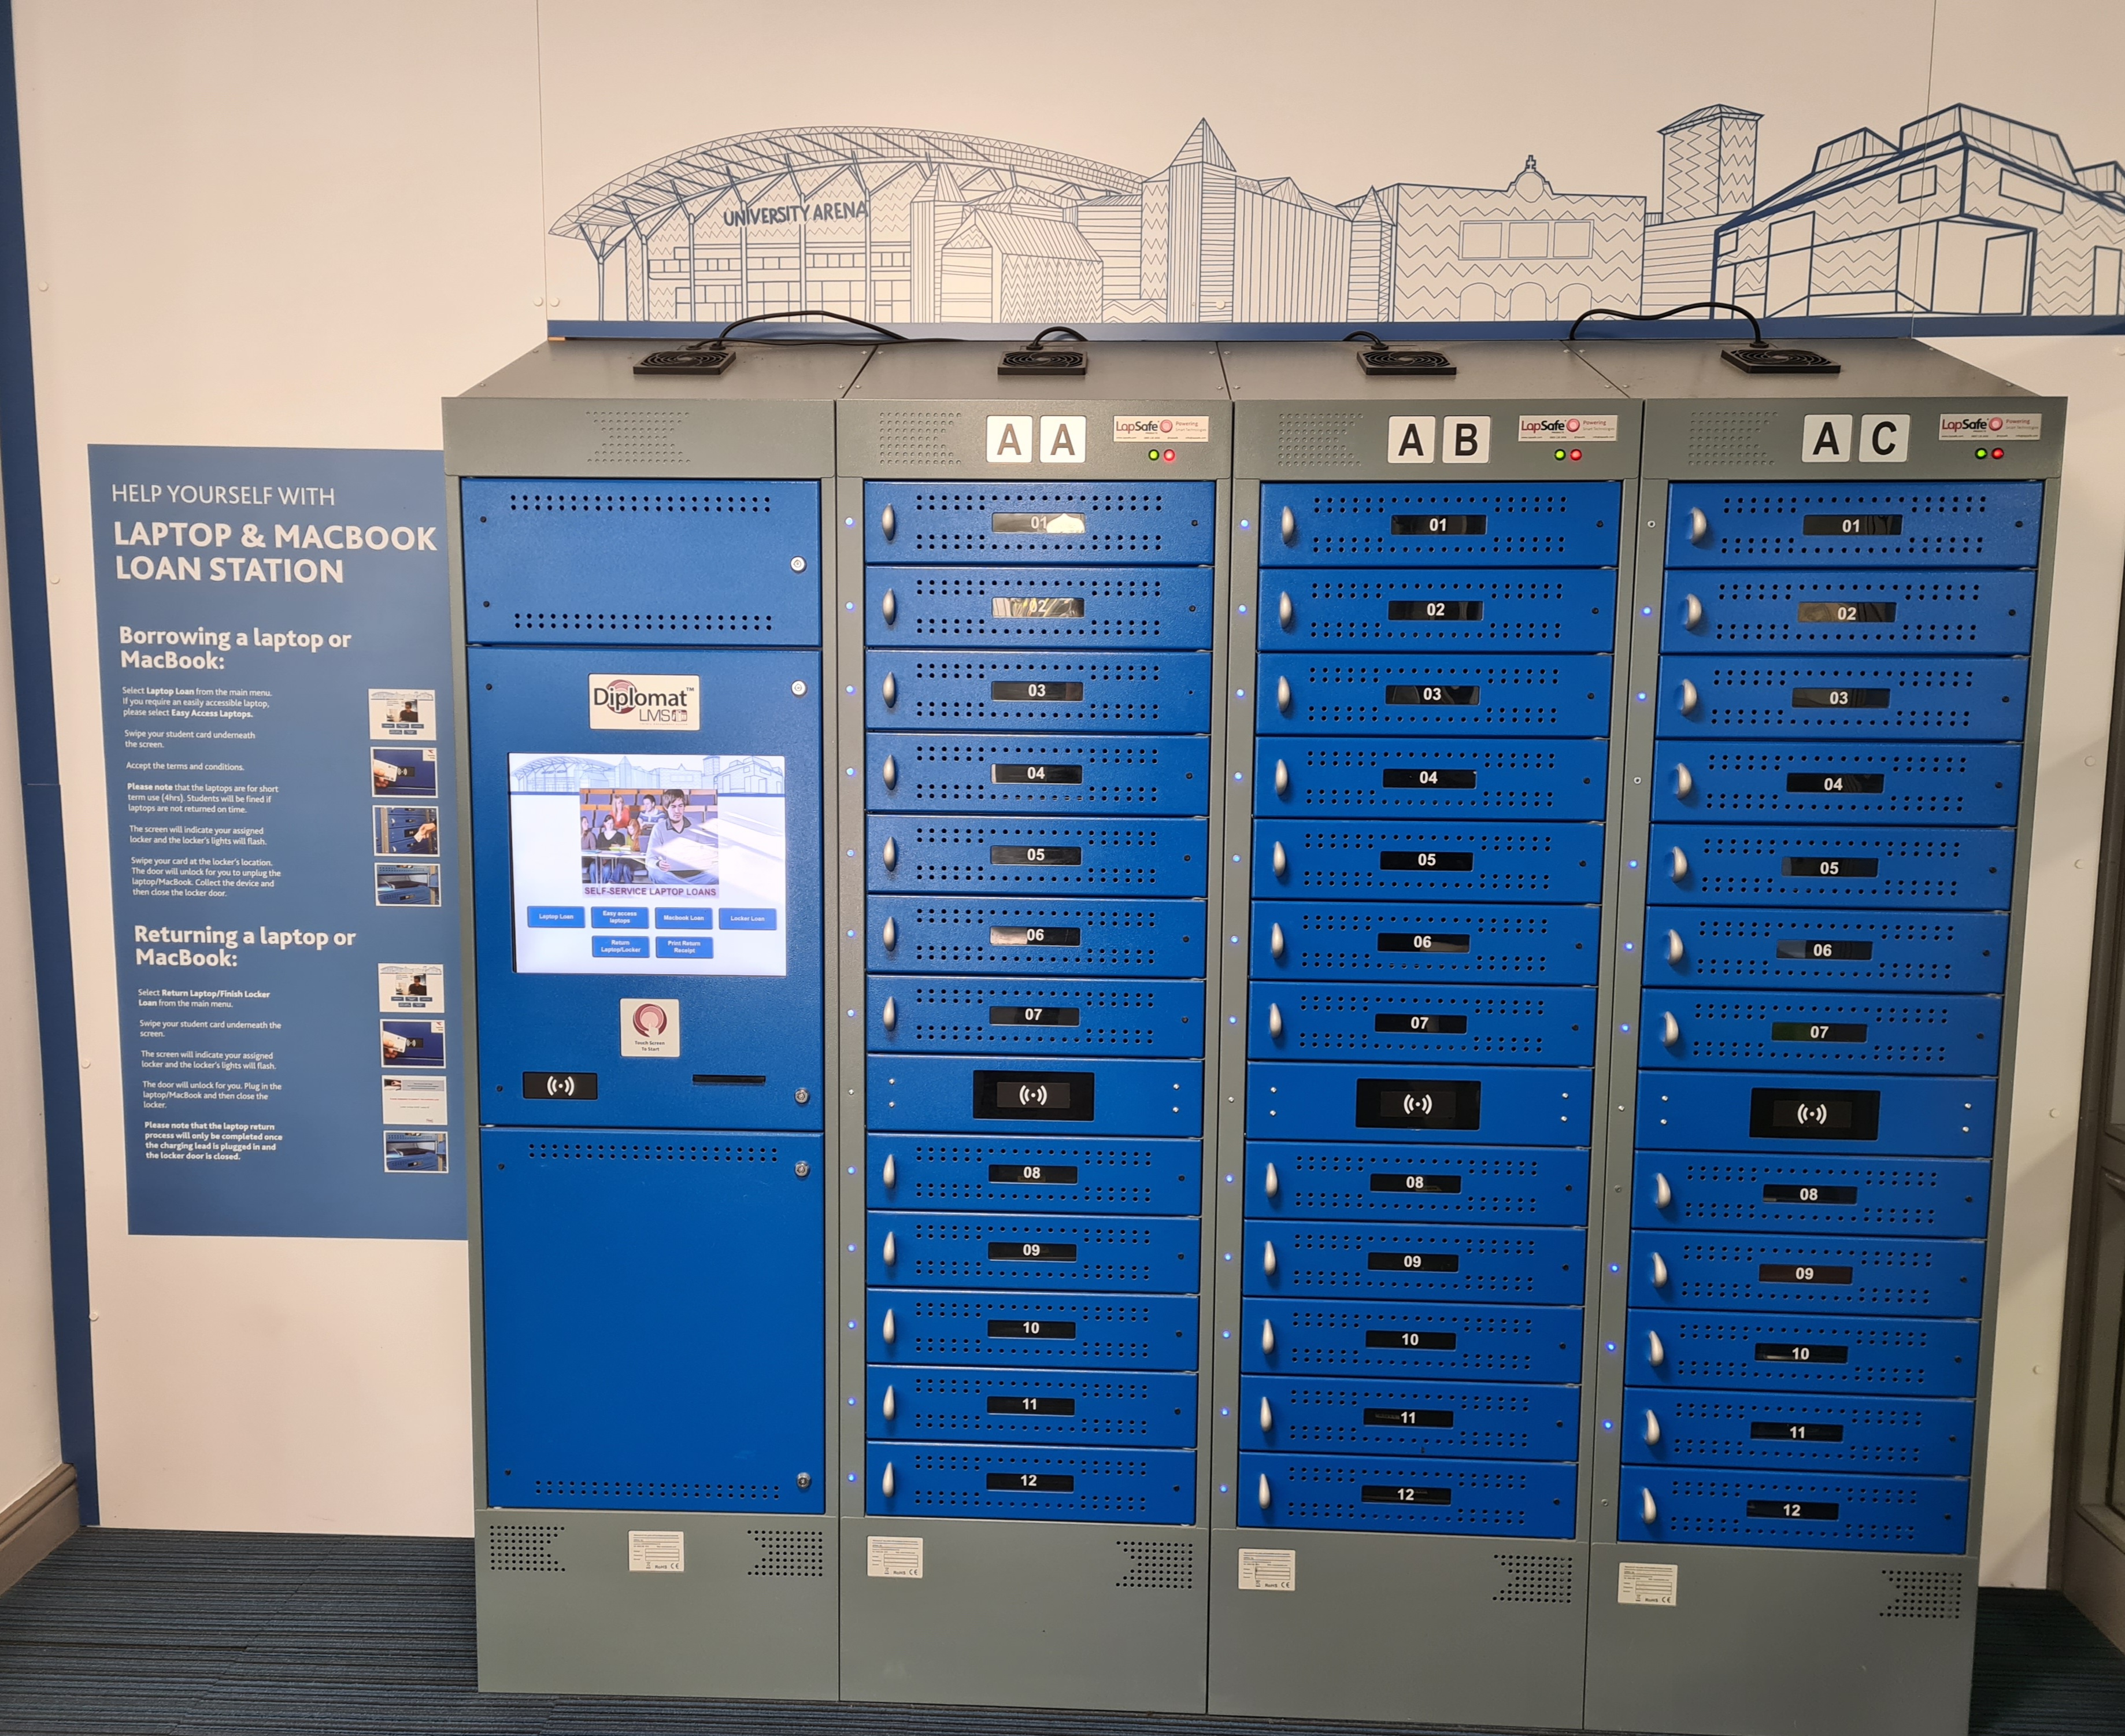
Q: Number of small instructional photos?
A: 8